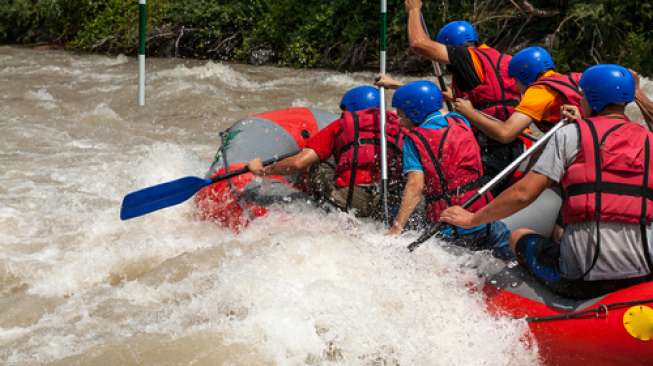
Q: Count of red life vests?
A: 5